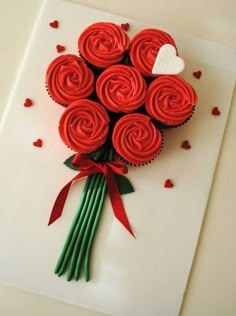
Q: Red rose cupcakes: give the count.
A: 7